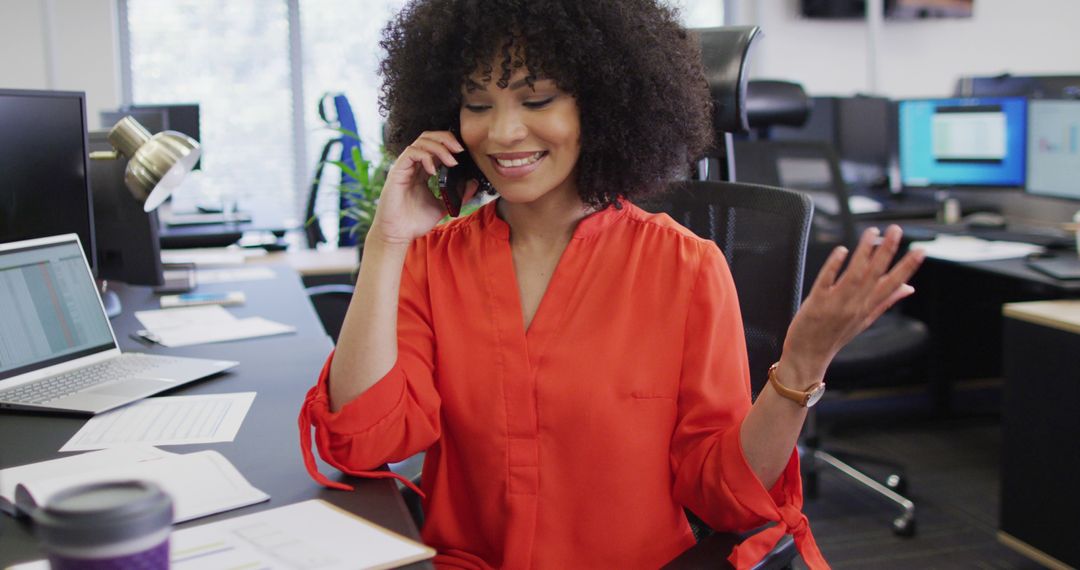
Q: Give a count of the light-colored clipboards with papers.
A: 1